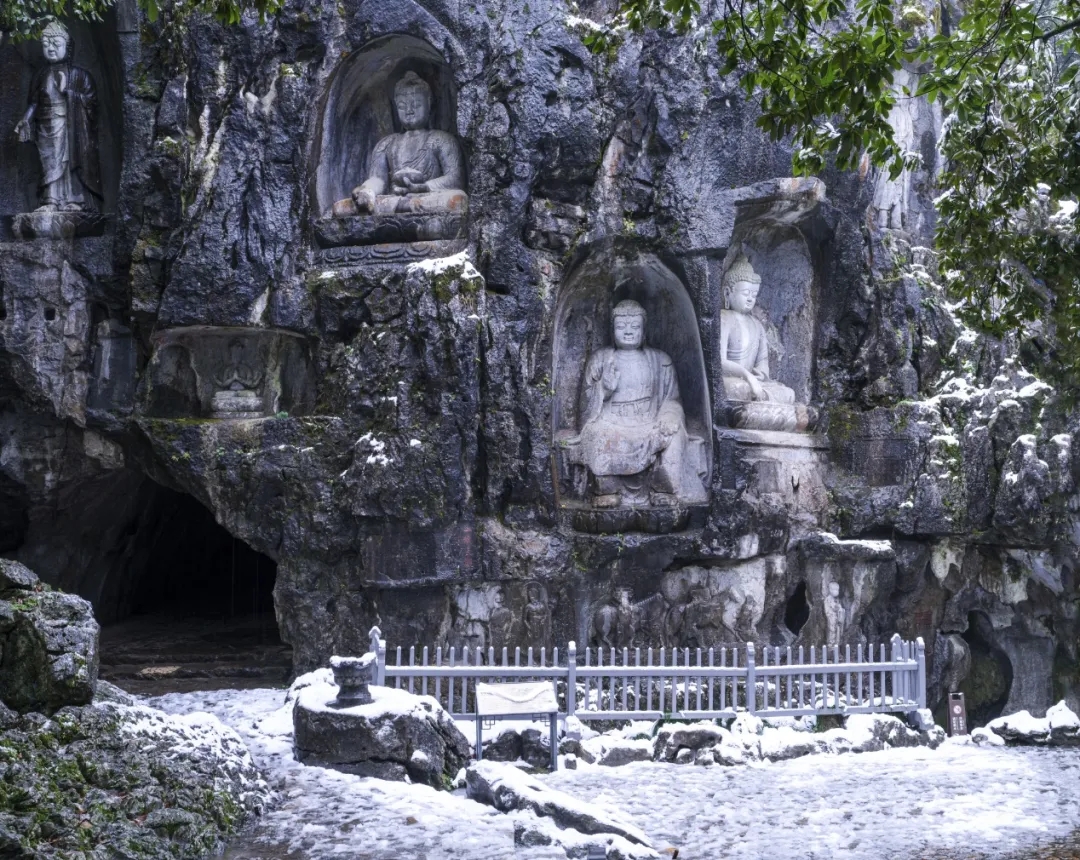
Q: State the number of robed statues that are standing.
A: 1